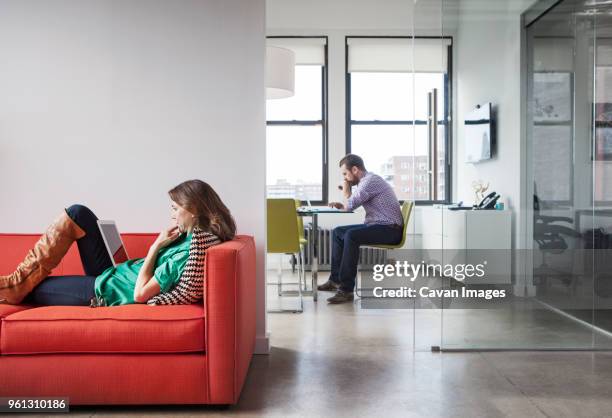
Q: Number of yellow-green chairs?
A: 3